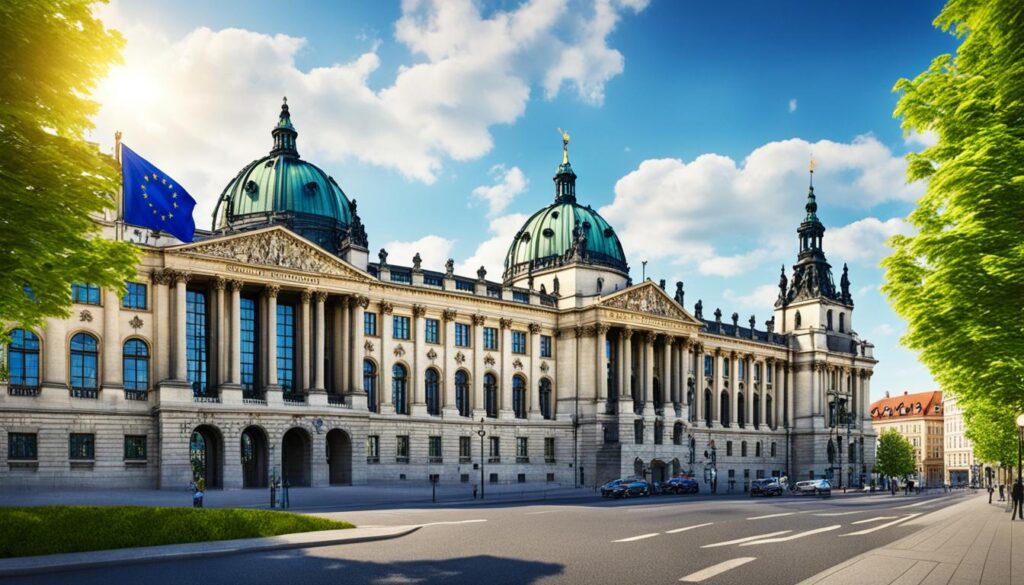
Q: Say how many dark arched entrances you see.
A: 4